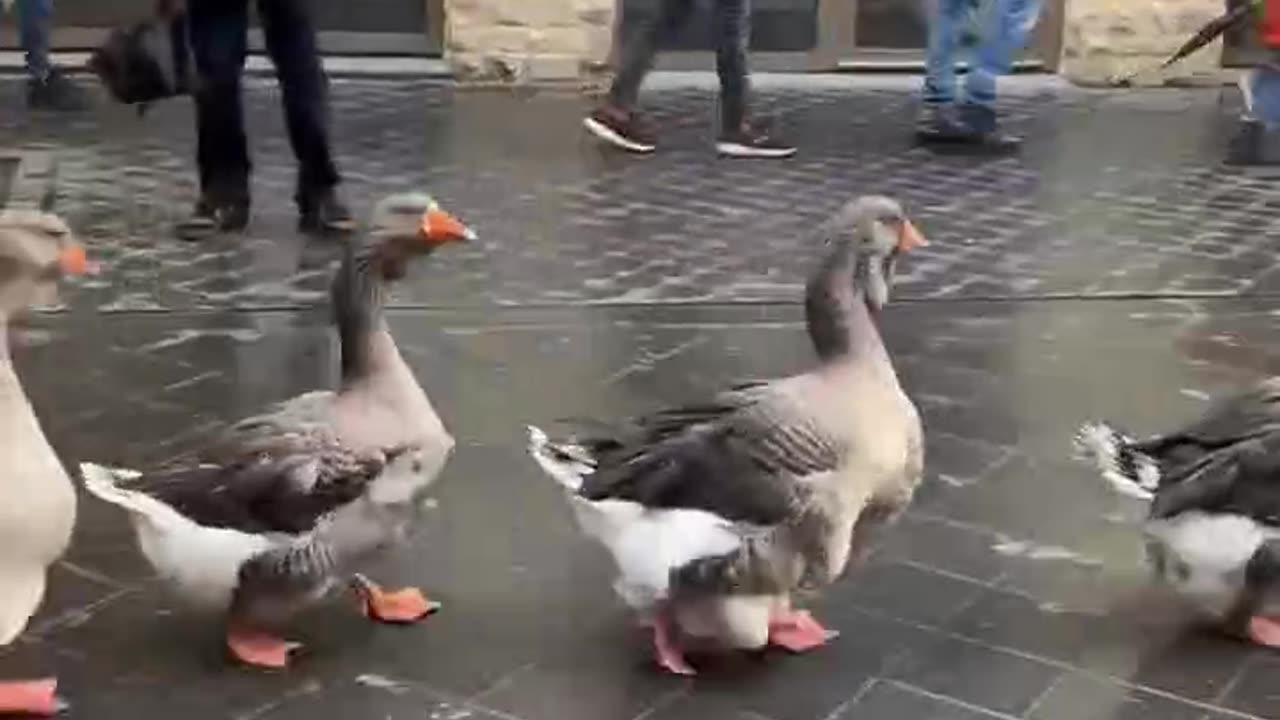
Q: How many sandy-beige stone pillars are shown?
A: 2